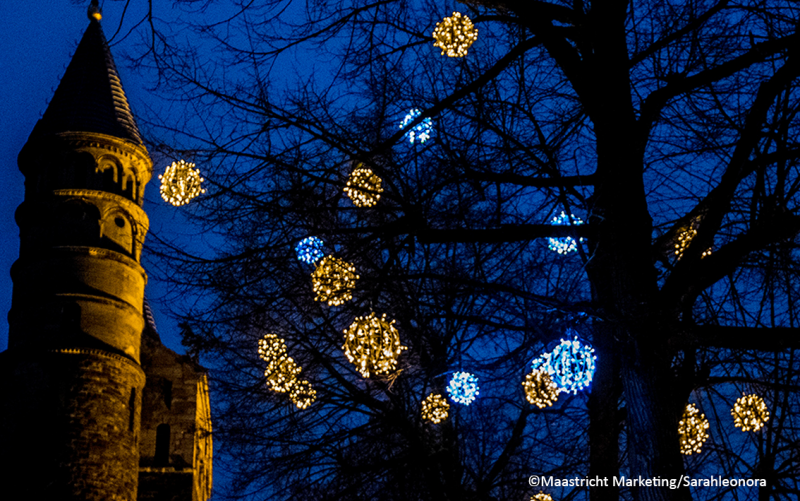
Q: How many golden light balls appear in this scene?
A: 14